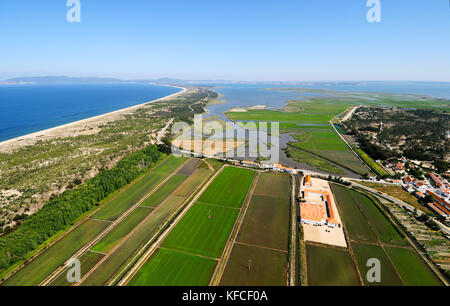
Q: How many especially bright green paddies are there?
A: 3